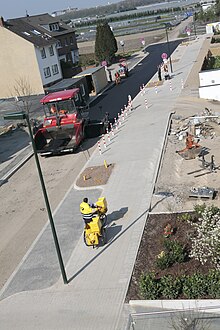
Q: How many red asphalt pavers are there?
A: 1